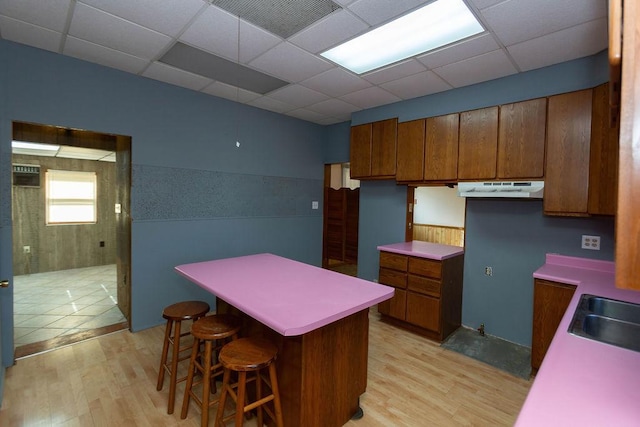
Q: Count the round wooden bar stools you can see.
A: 3